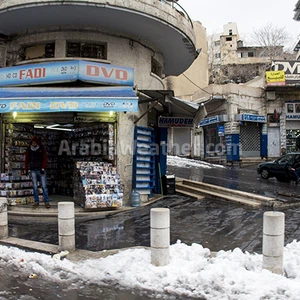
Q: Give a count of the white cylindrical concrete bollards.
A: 4